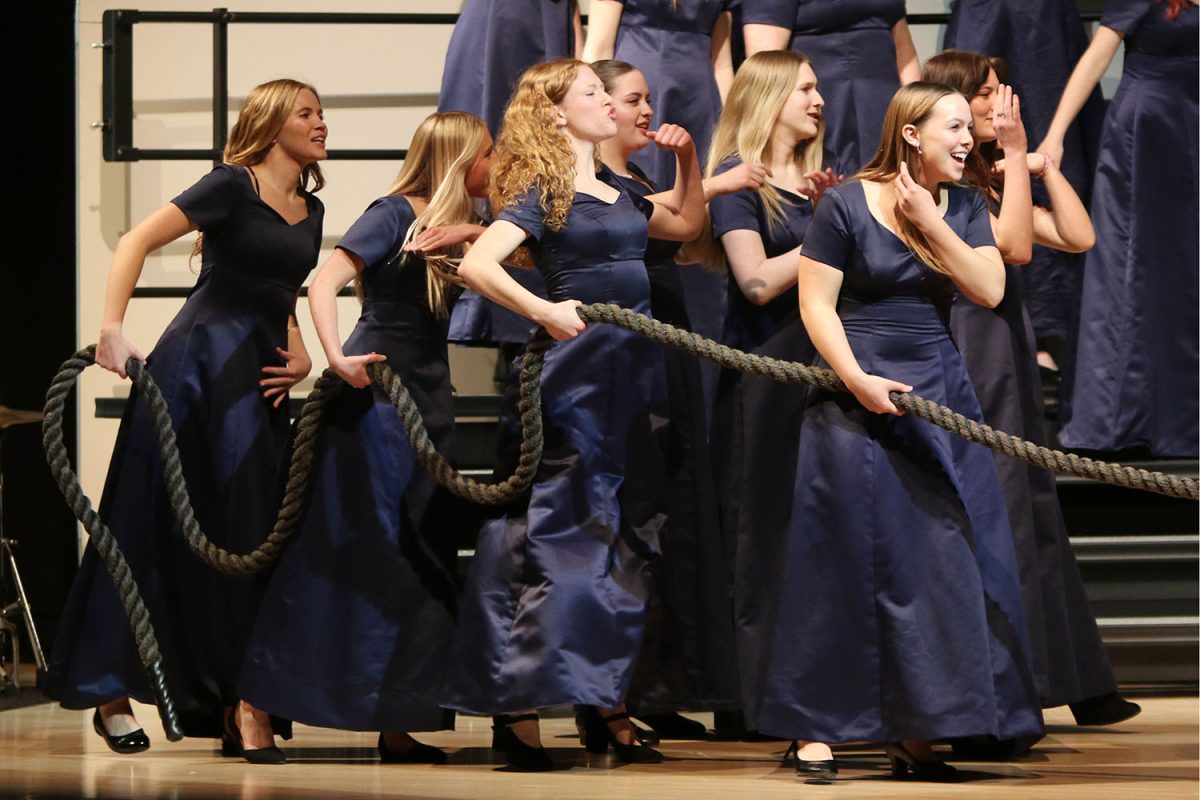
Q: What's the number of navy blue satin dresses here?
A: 12